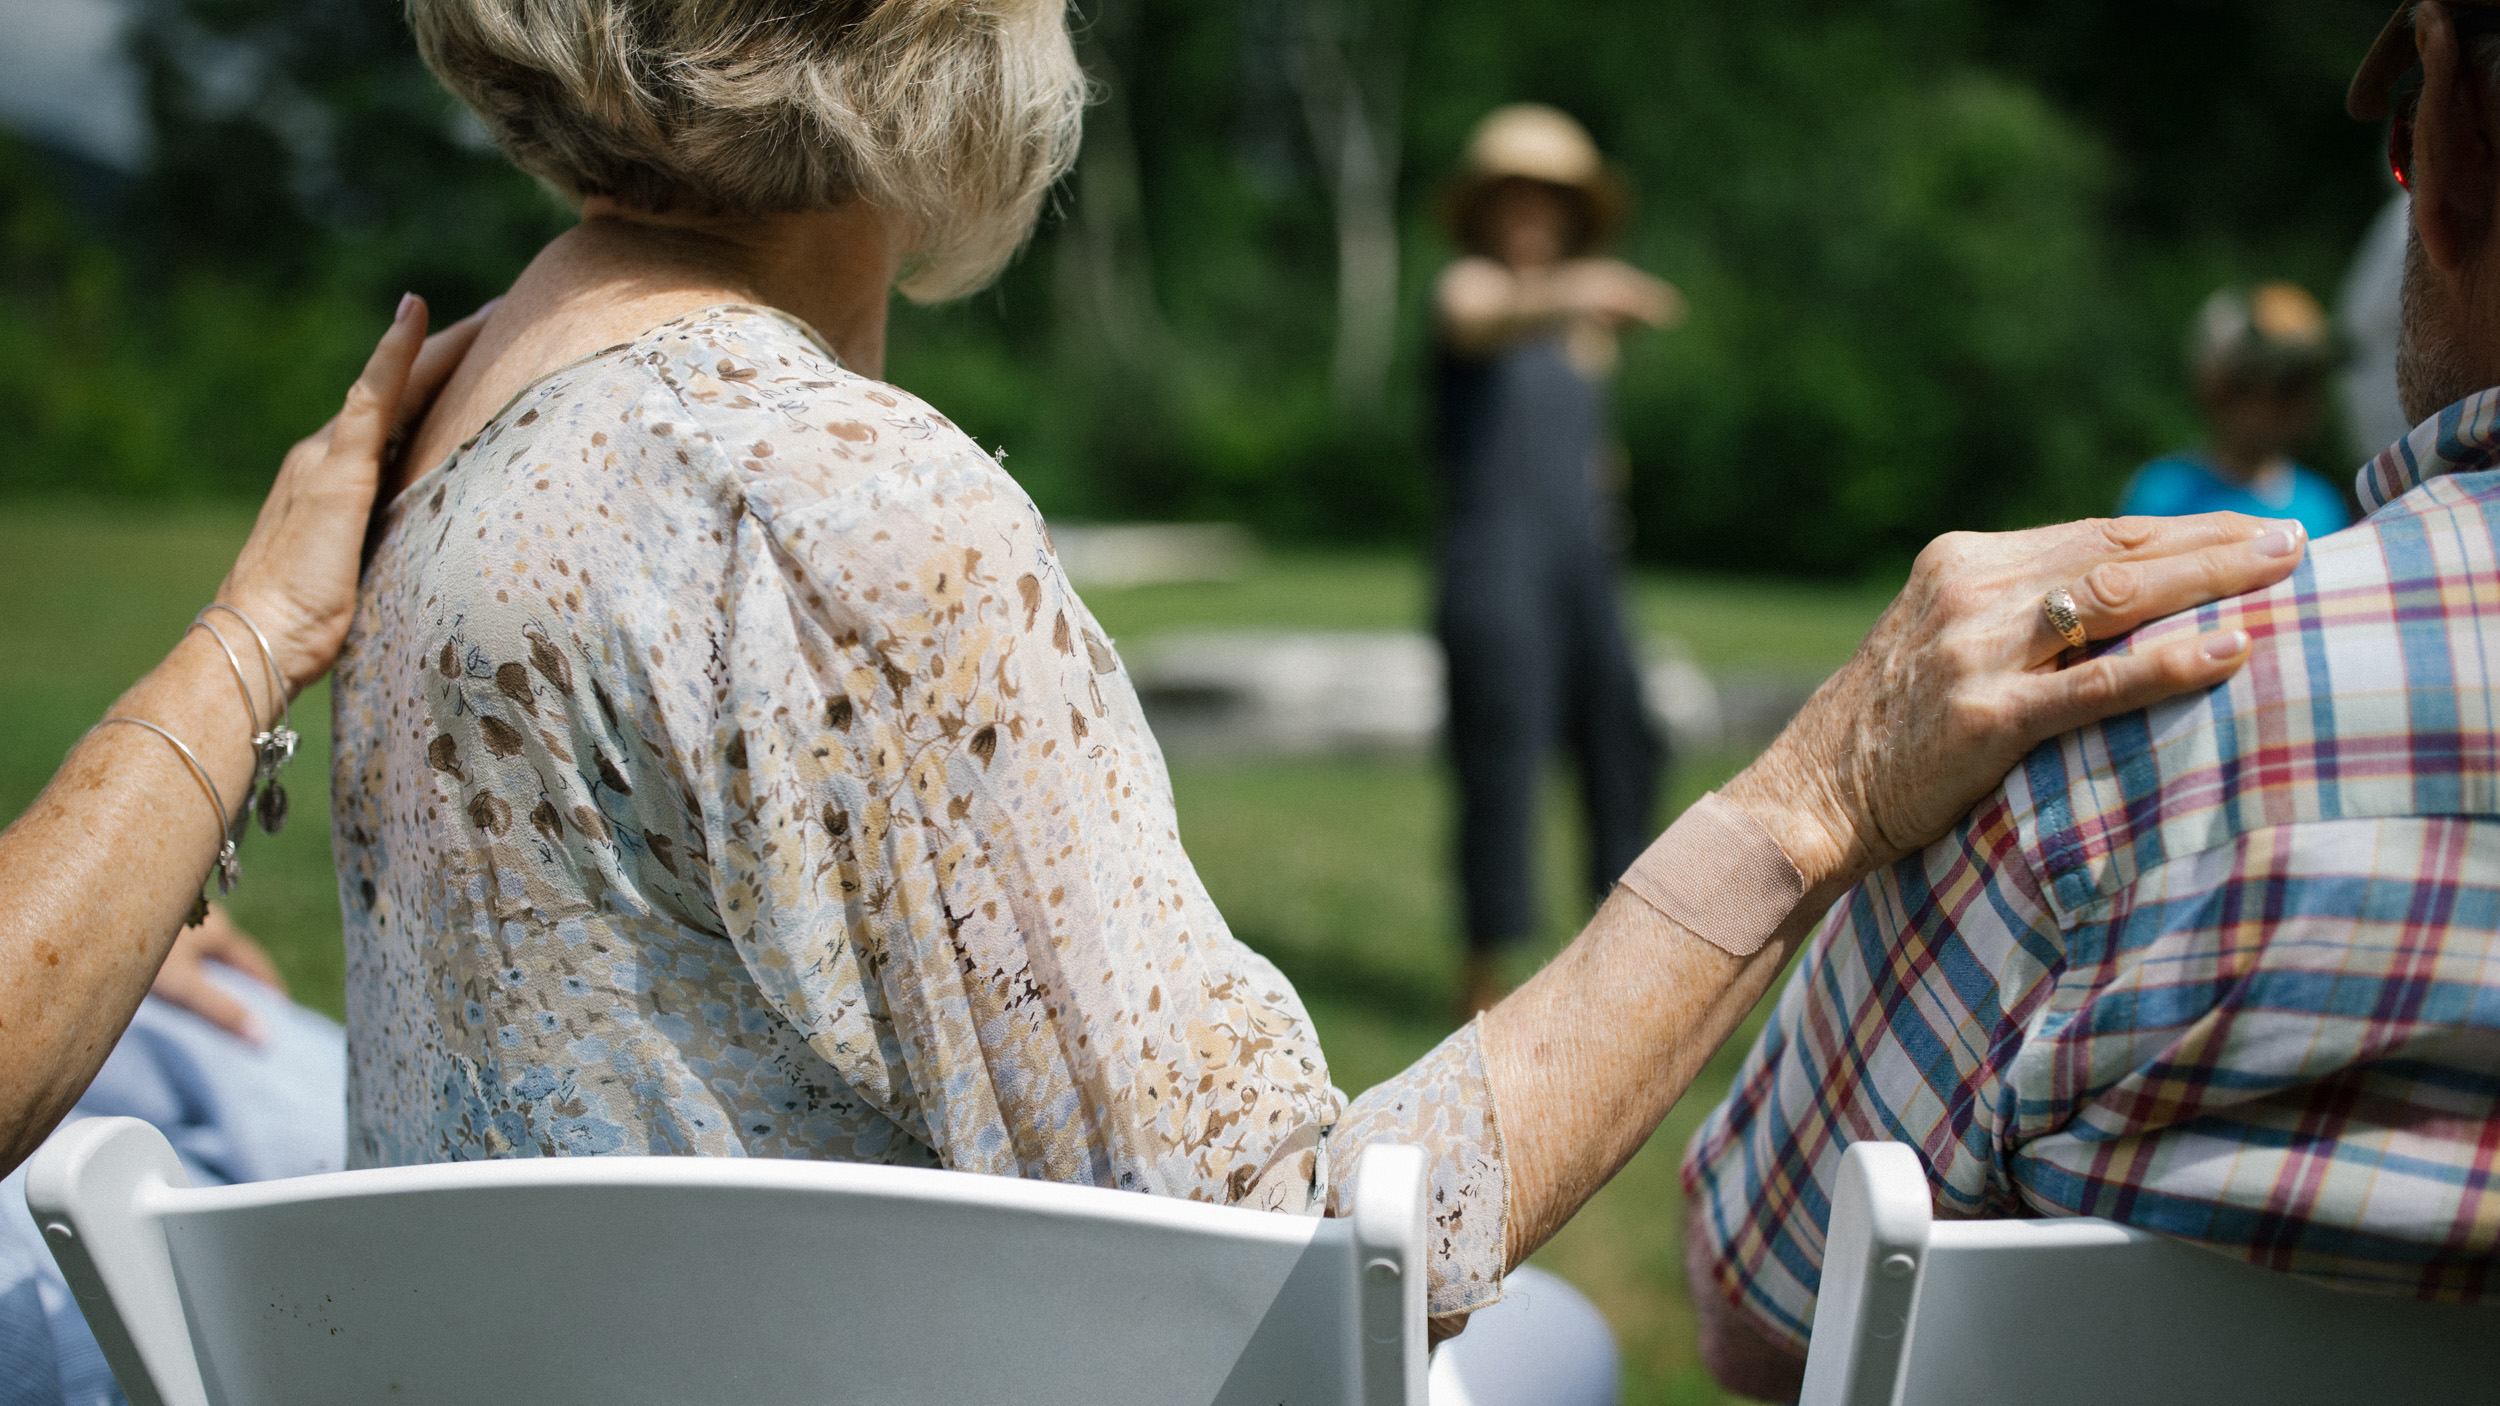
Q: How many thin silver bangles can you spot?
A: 3